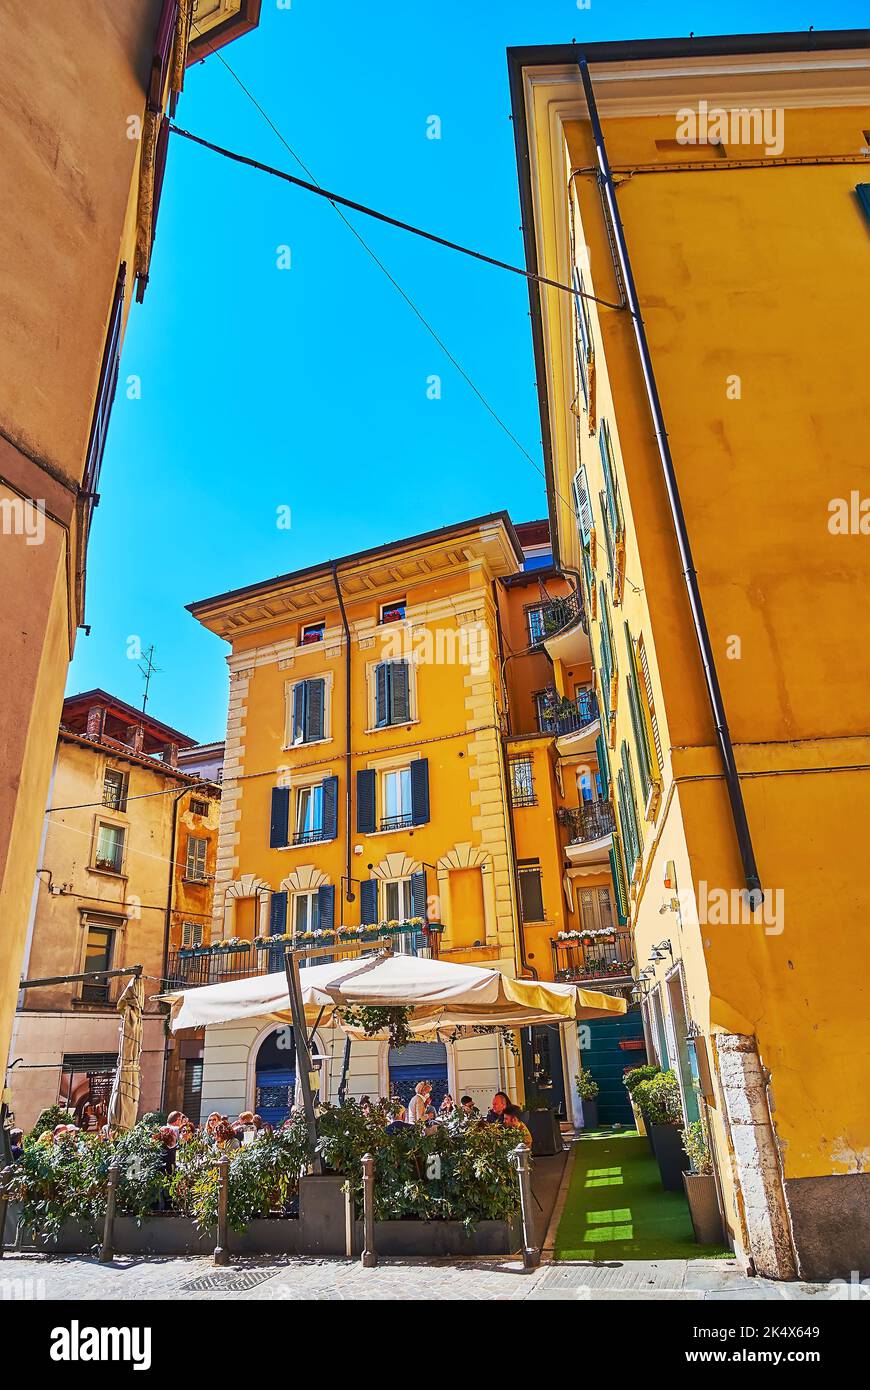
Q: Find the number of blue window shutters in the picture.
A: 12